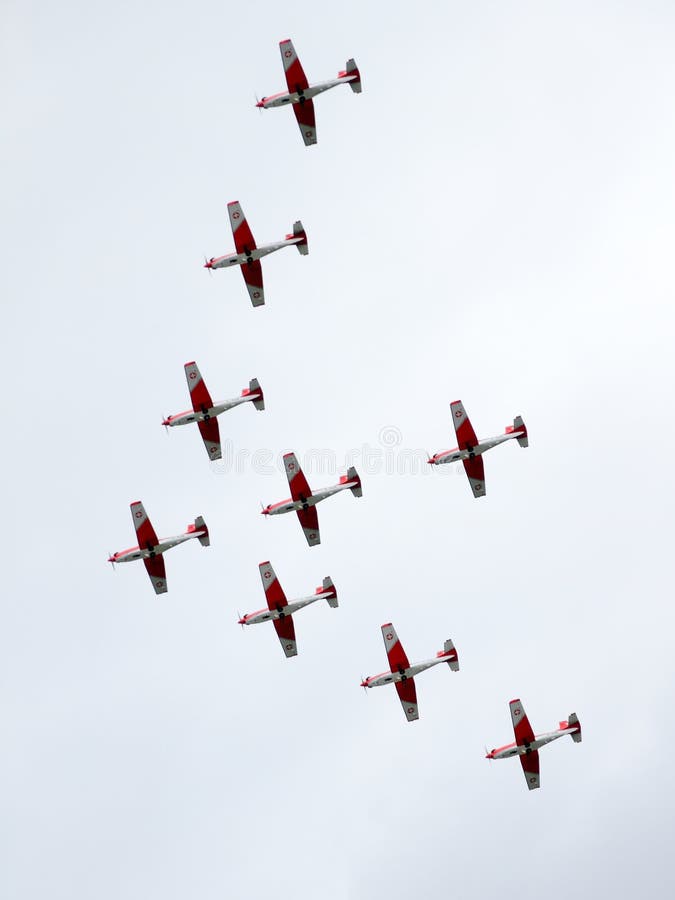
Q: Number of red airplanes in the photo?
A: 9